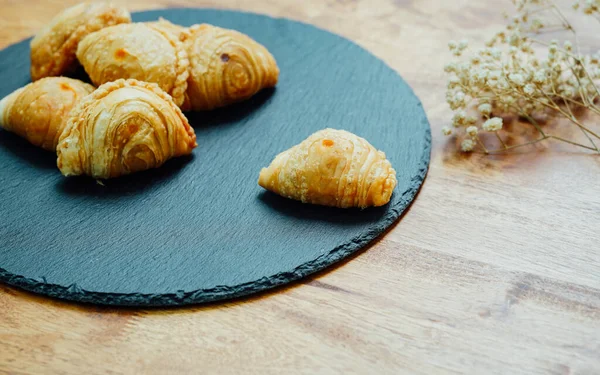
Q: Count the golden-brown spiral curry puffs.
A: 6